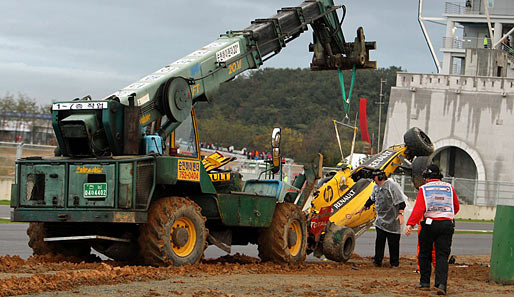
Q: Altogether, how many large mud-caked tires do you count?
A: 3